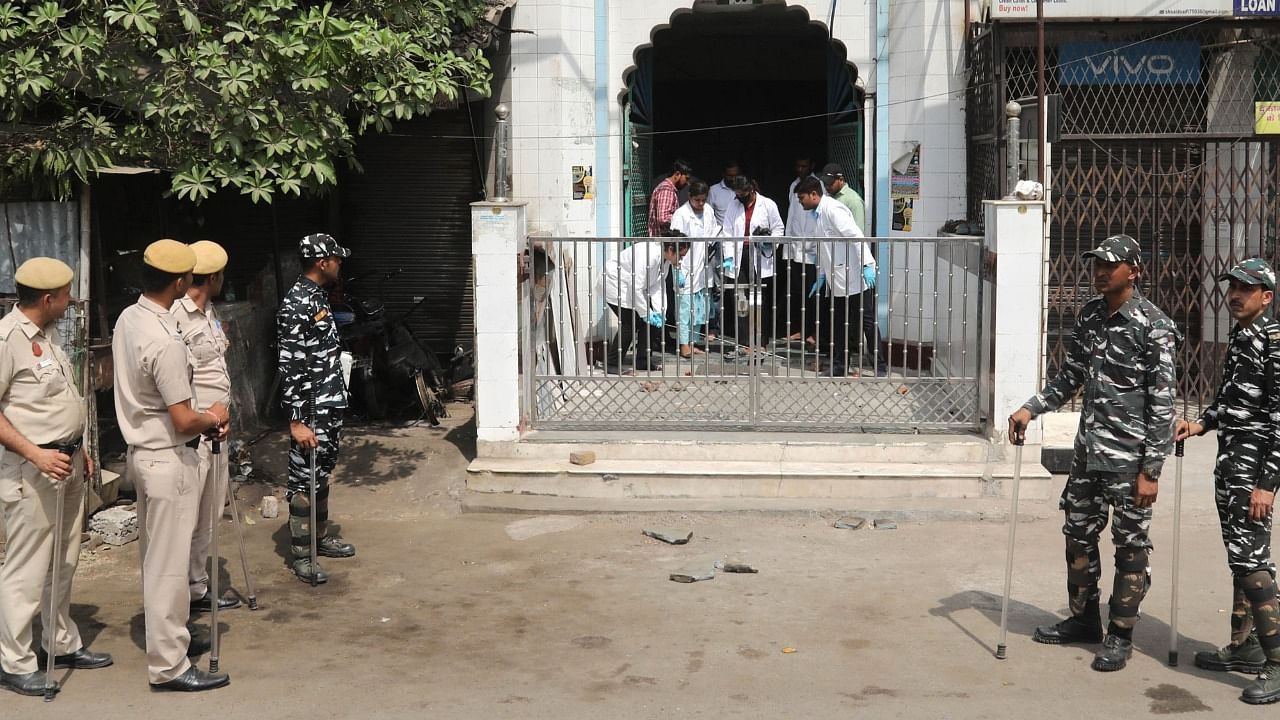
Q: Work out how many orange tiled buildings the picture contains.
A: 0